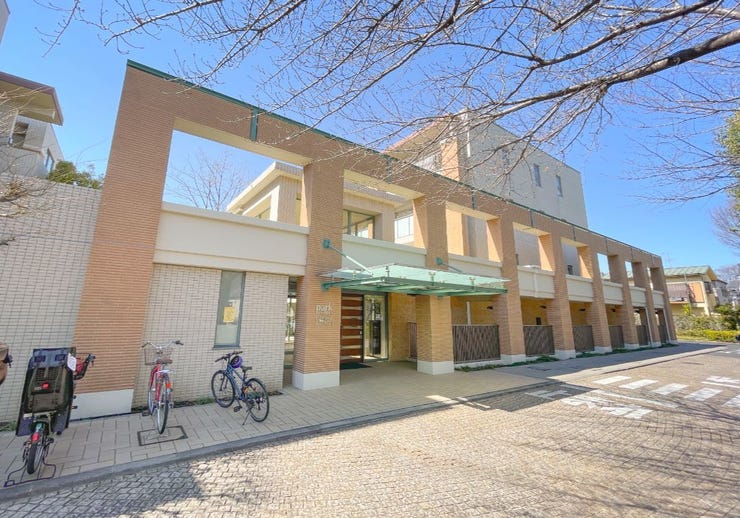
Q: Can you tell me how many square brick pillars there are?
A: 9